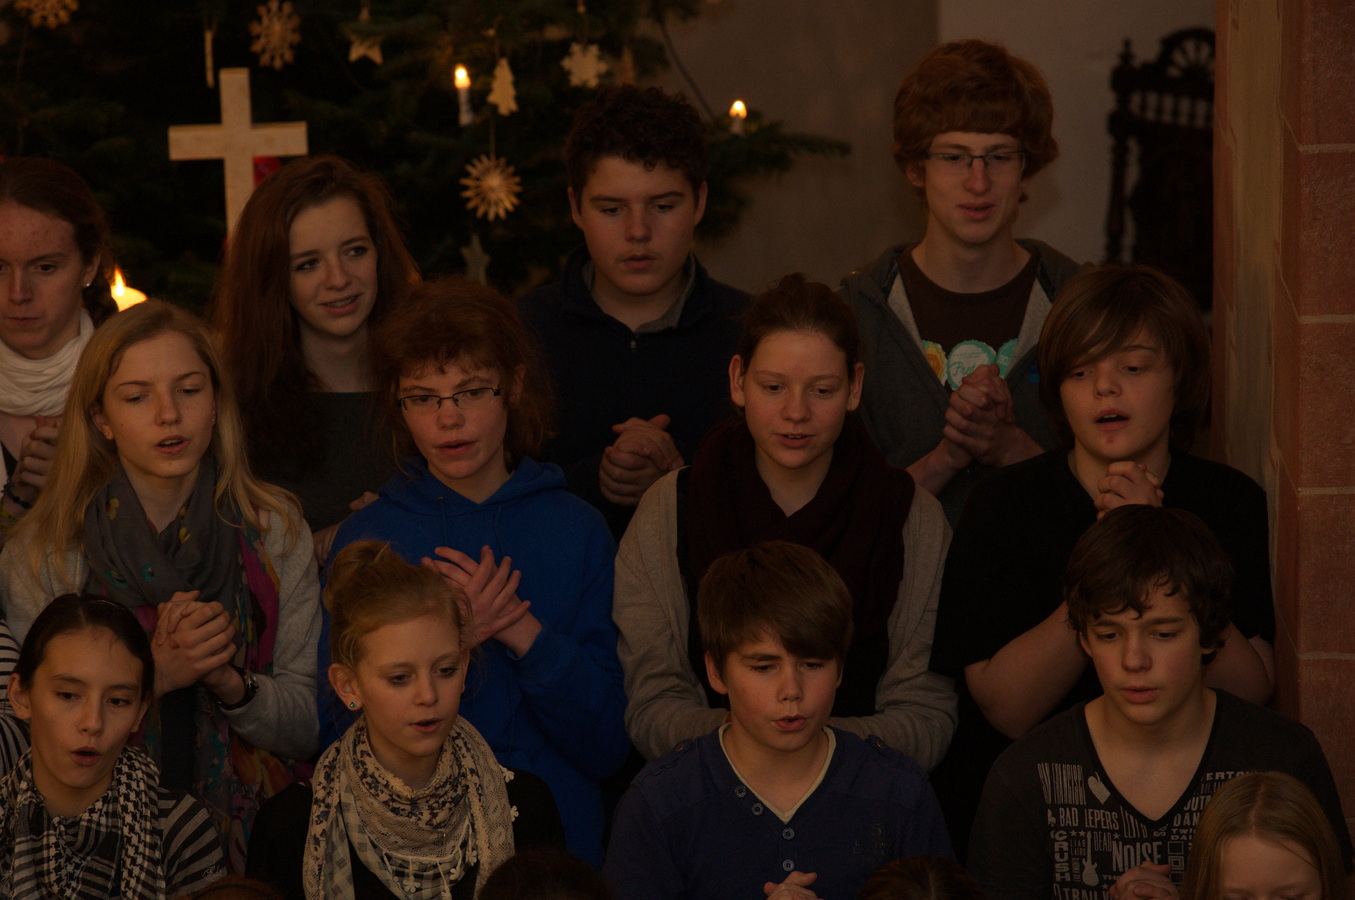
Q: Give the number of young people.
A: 13